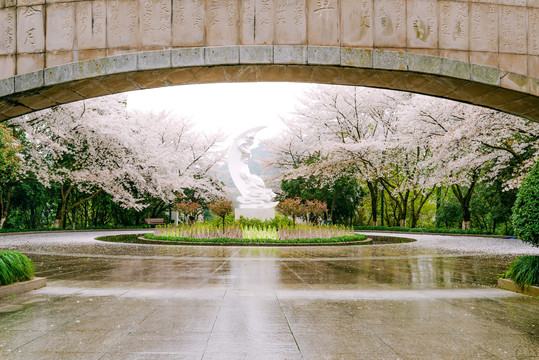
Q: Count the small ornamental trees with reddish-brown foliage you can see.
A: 4